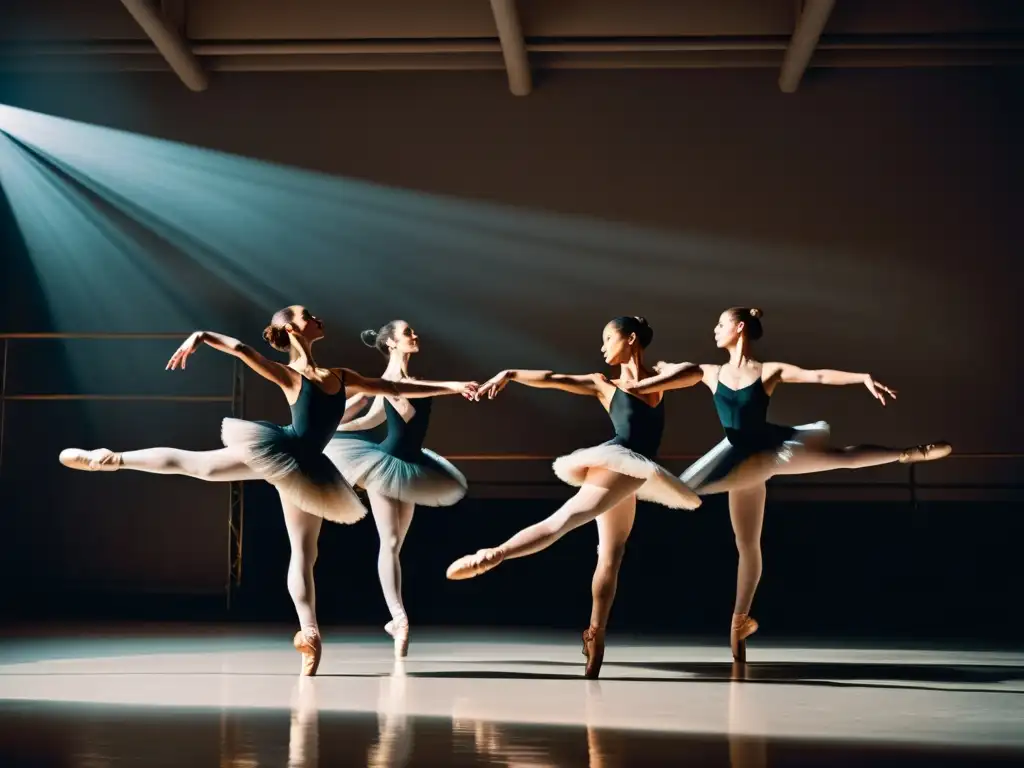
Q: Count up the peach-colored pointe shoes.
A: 7